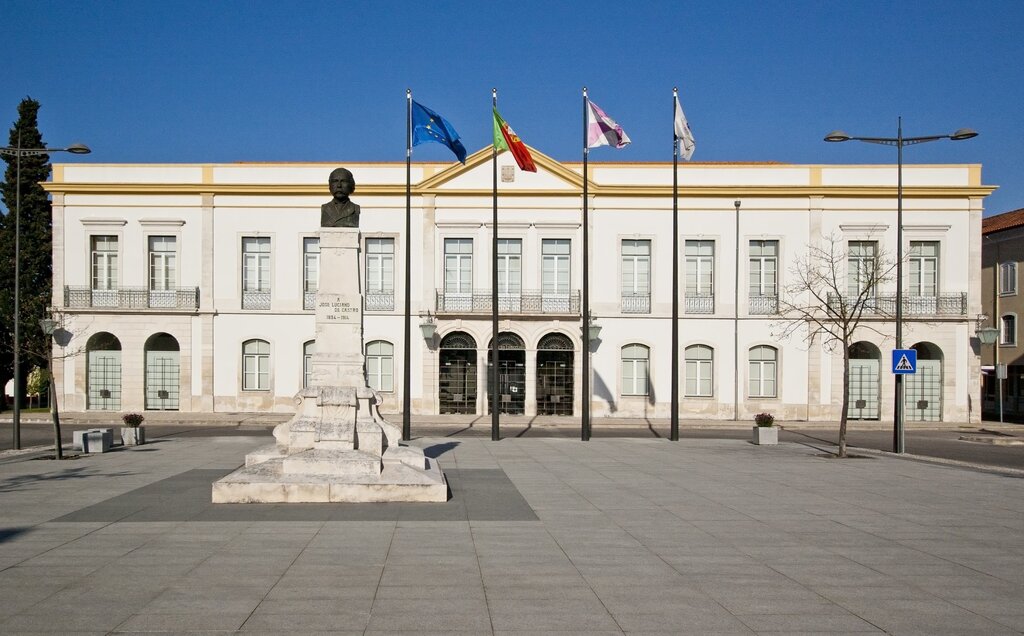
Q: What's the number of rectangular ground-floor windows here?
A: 6